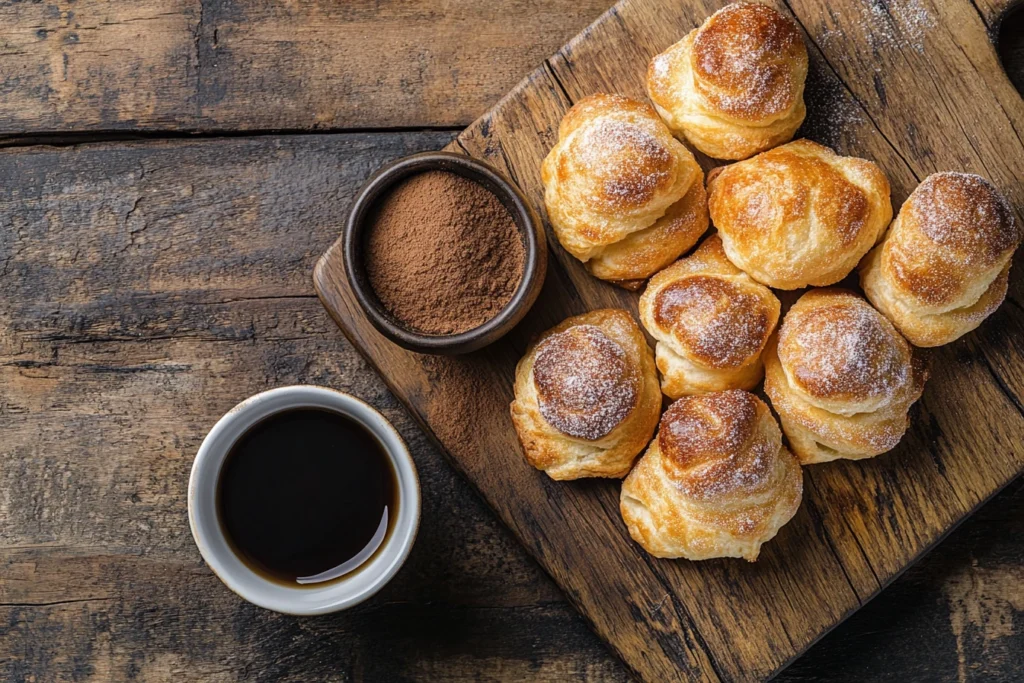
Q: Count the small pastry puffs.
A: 8